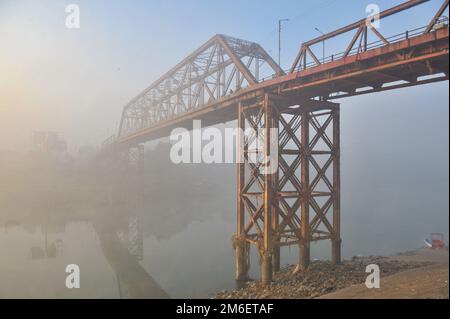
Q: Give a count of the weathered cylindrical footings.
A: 5